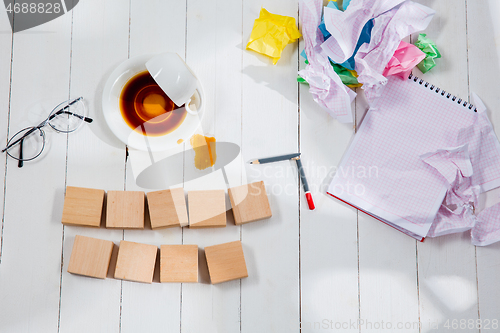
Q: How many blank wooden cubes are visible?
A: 9